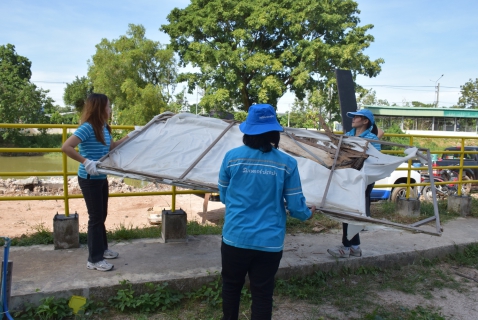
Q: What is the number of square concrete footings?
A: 4